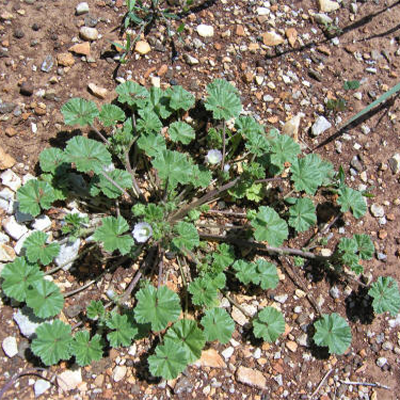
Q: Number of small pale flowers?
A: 2